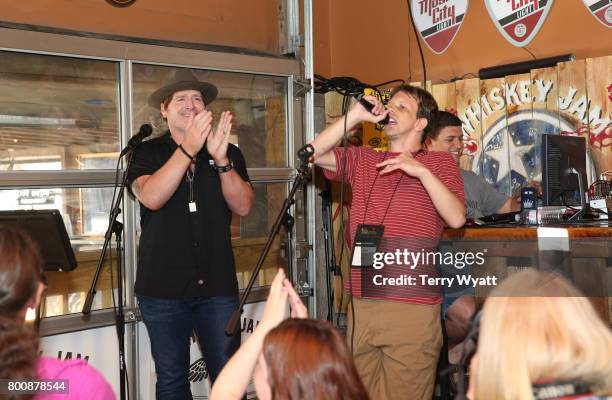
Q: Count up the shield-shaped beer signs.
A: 3